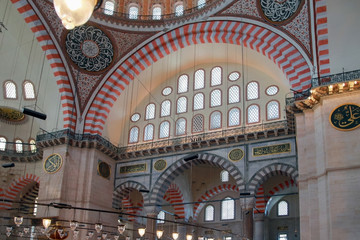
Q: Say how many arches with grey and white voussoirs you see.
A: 3